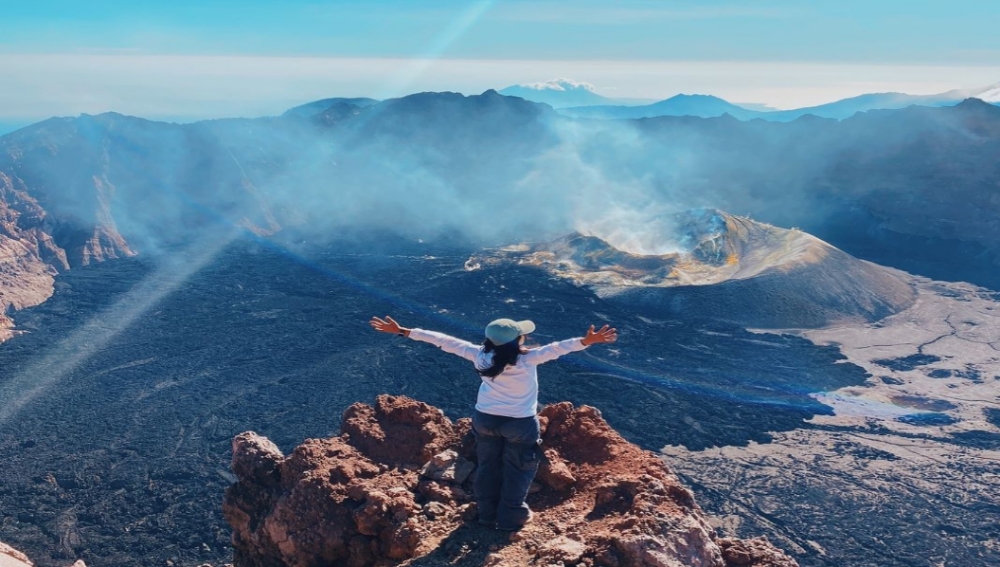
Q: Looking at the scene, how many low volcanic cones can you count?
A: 1